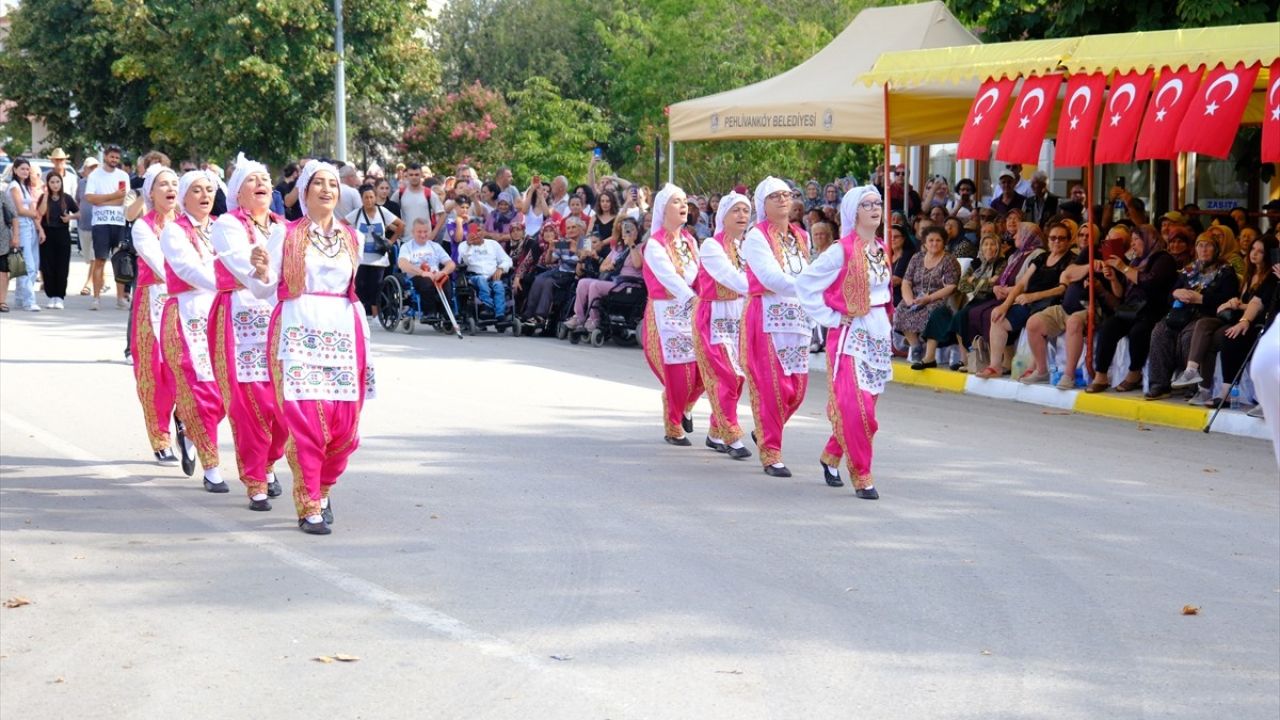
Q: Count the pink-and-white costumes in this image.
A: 8